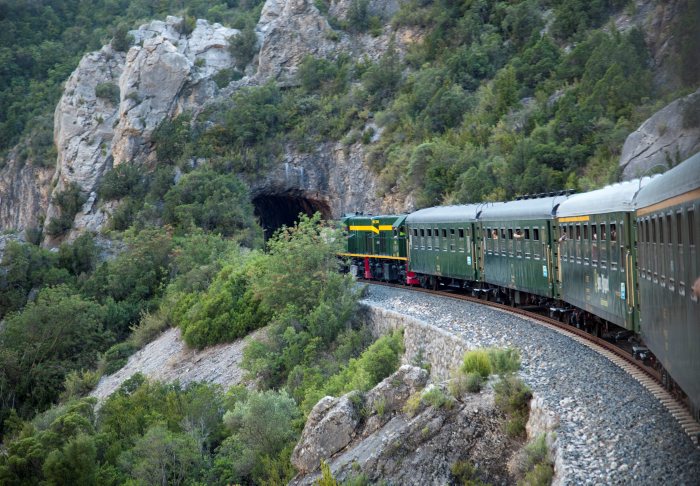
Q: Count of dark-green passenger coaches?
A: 4